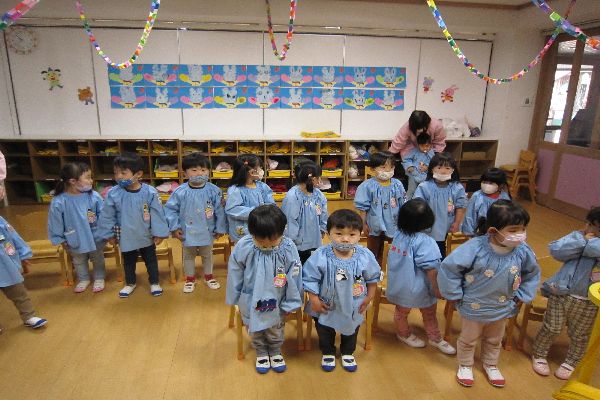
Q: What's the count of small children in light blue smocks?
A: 15